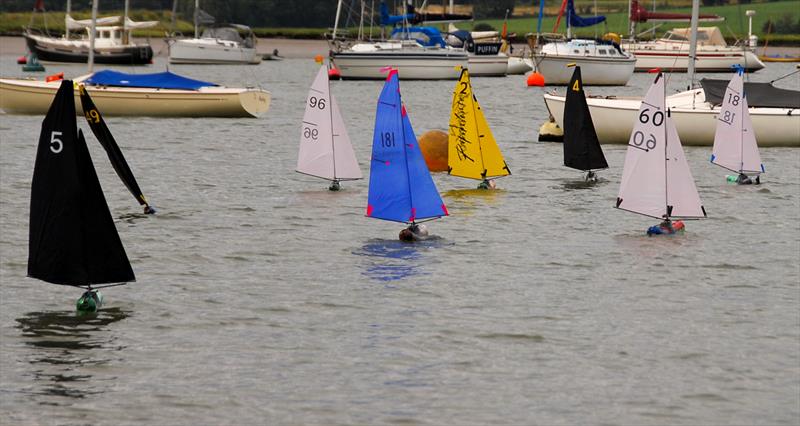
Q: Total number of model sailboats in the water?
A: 8